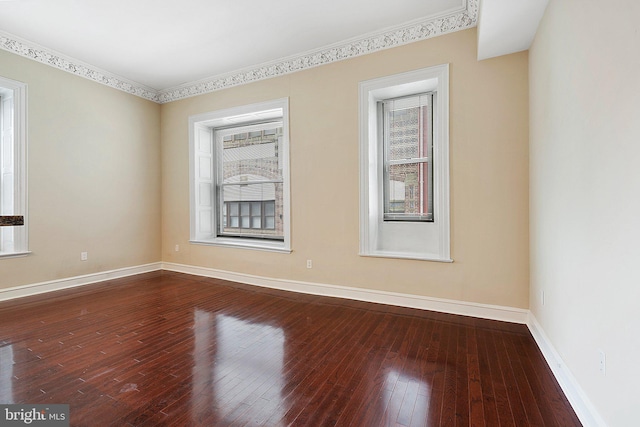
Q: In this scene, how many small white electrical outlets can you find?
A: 5